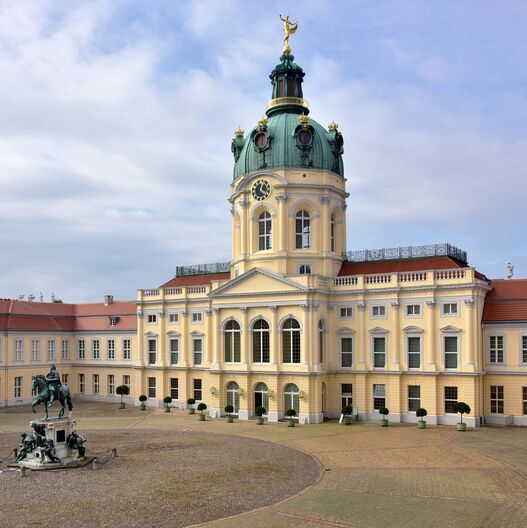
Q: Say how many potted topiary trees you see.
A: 12